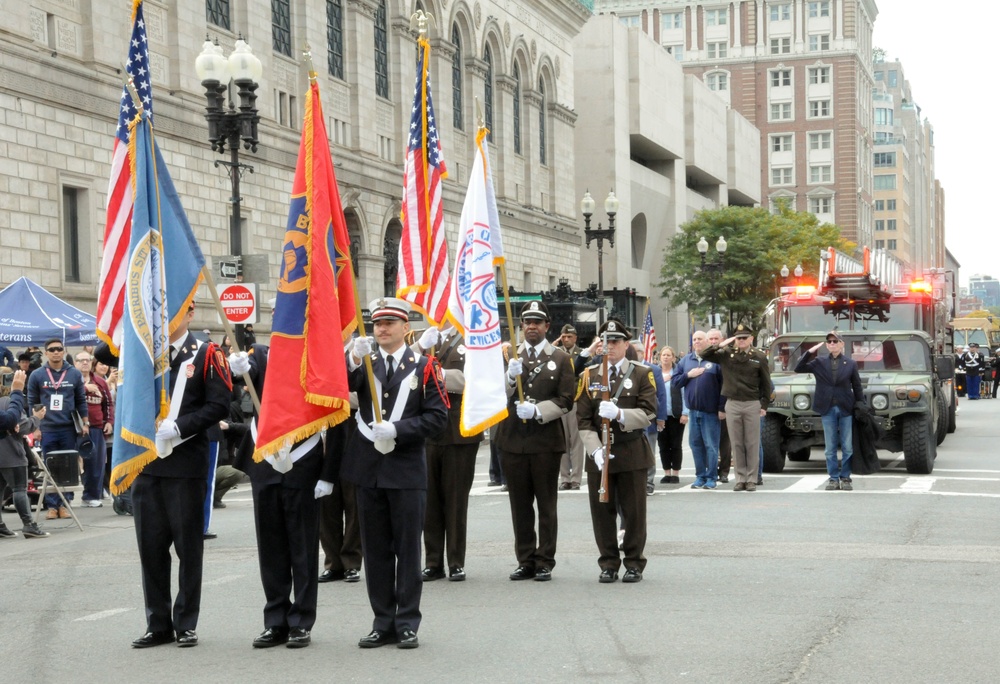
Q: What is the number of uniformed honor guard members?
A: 7